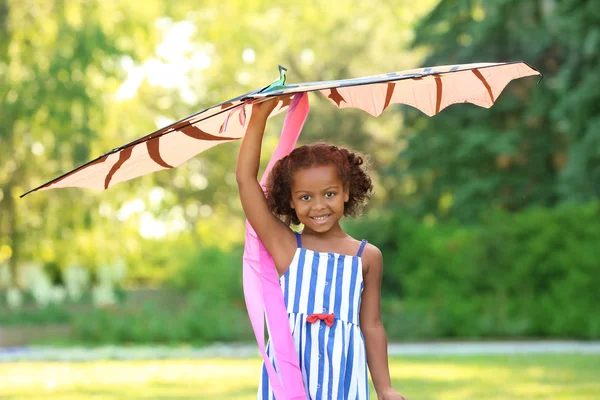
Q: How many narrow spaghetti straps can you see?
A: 2